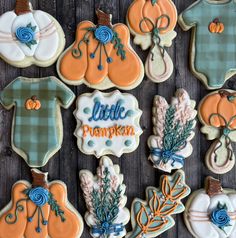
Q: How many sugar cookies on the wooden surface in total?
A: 12